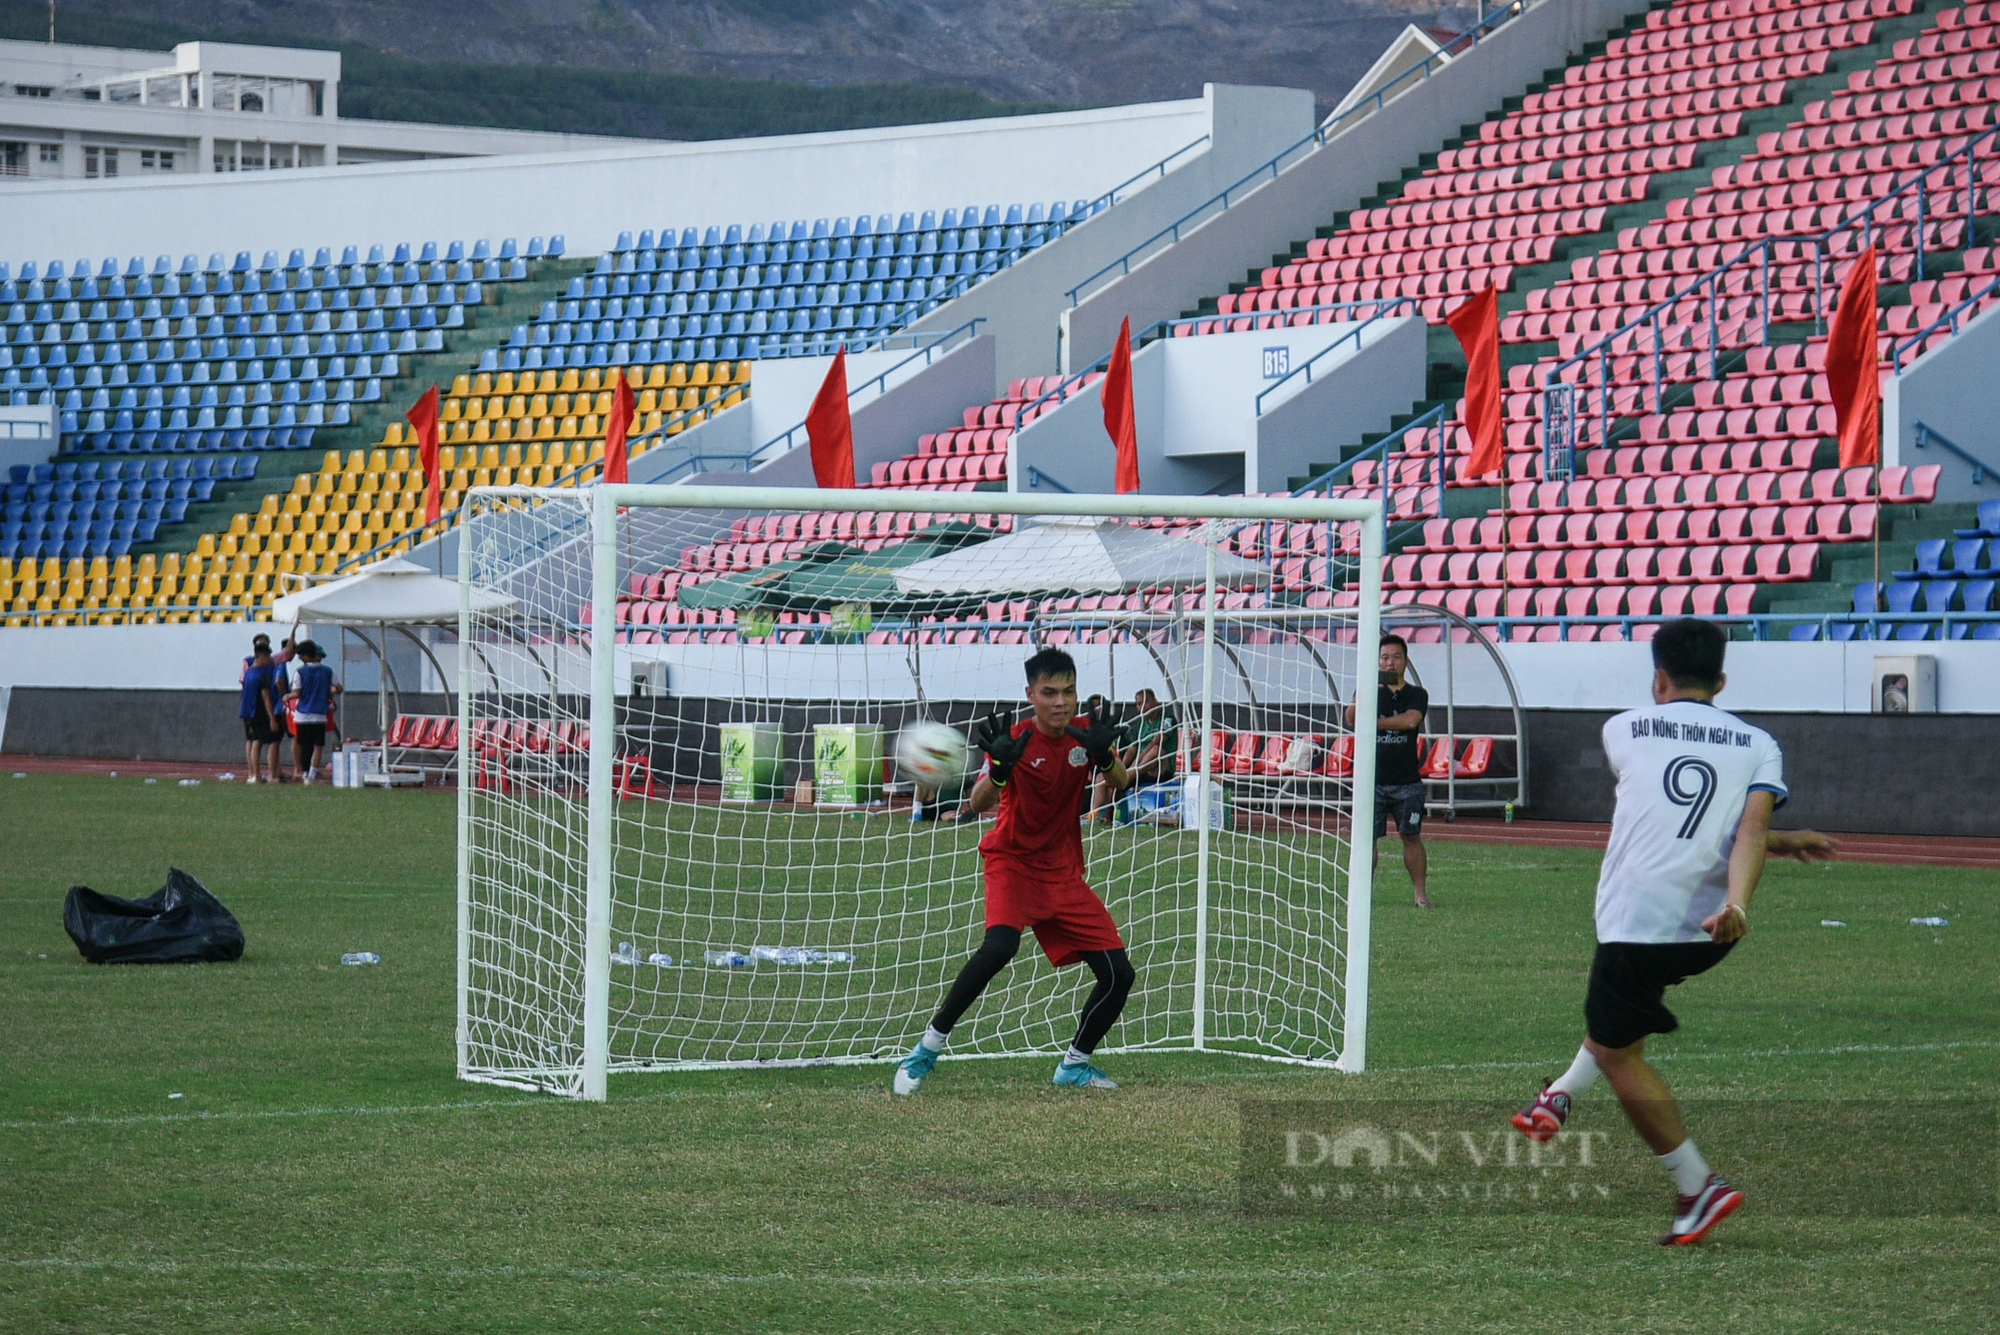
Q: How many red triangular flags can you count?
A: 6